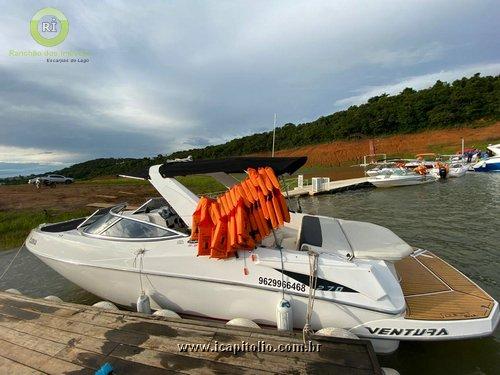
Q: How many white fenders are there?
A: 2